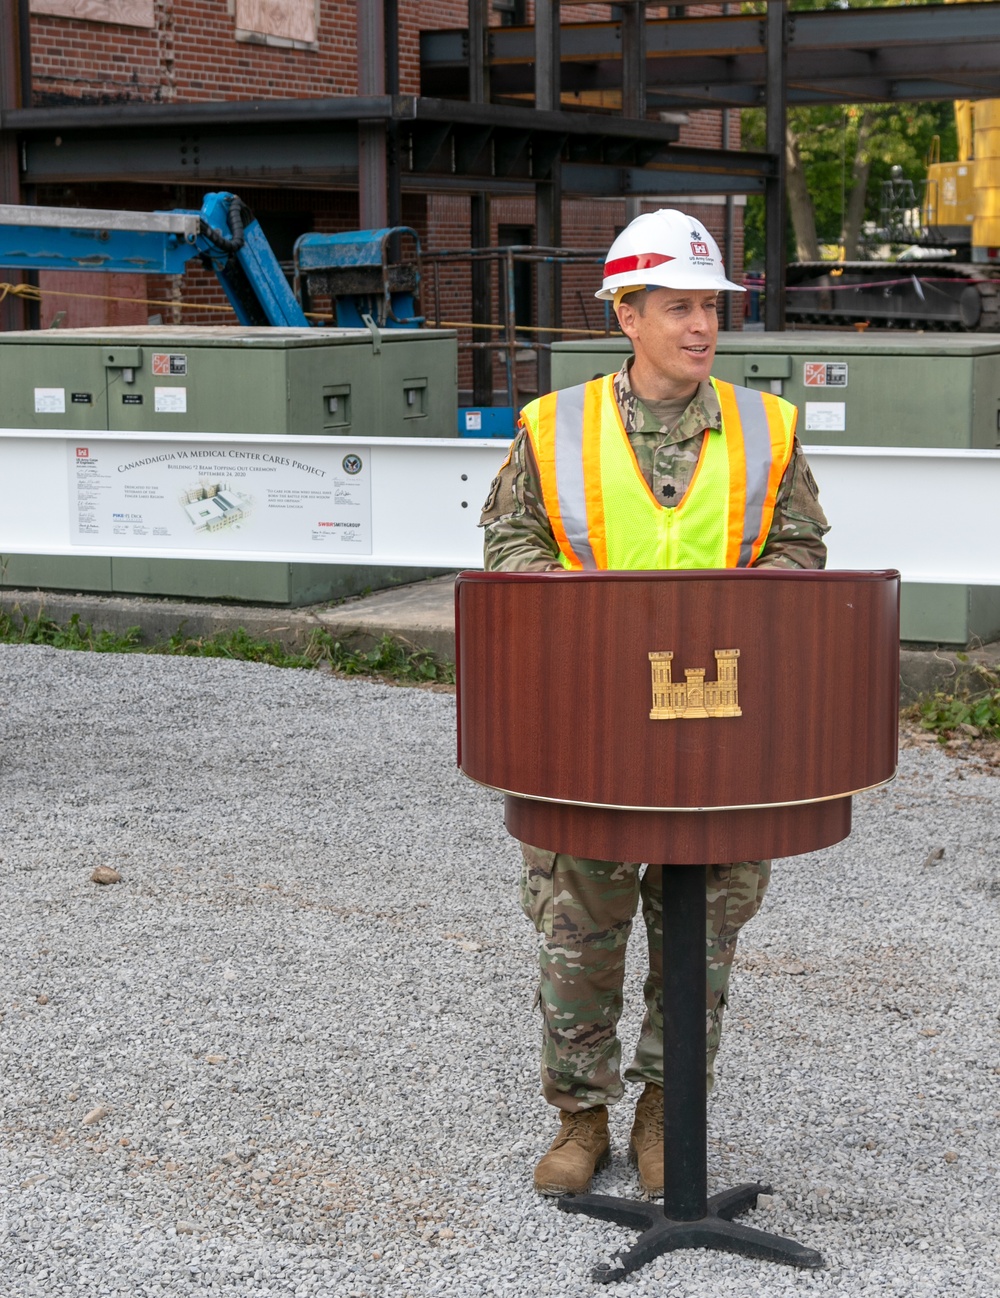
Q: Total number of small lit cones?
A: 0